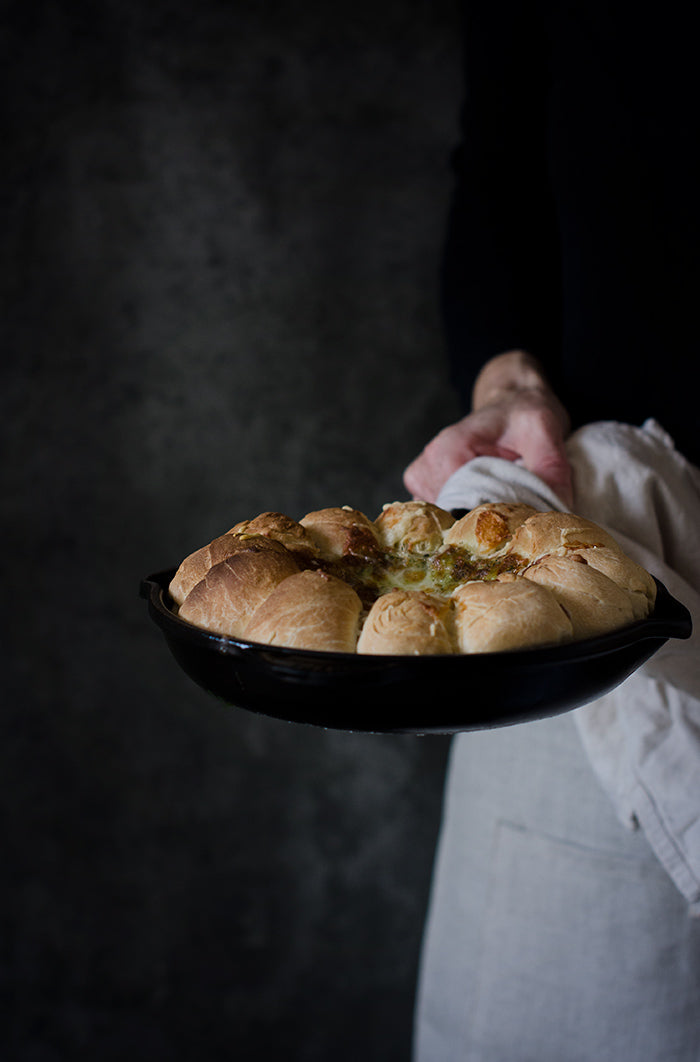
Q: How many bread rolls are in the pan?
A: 12